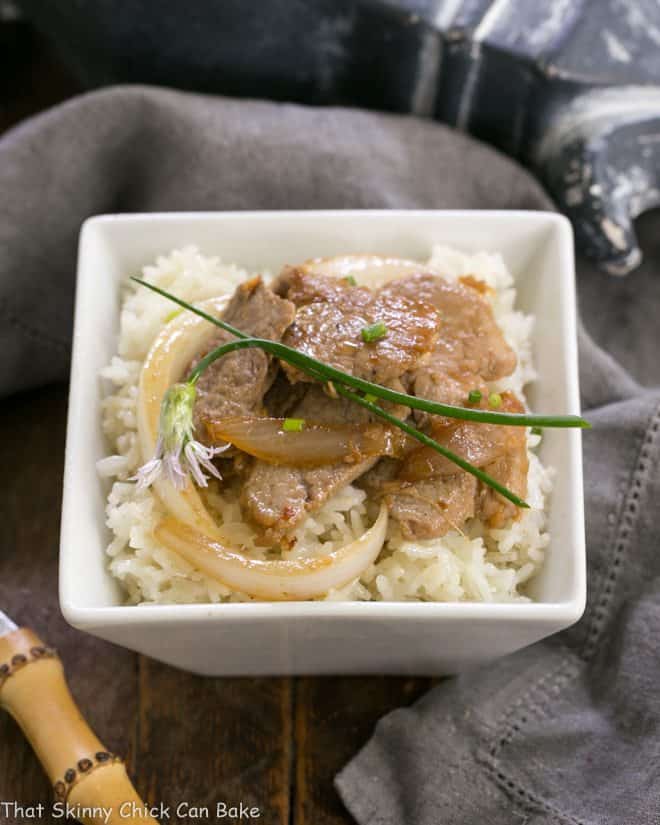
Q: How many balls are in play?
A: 0